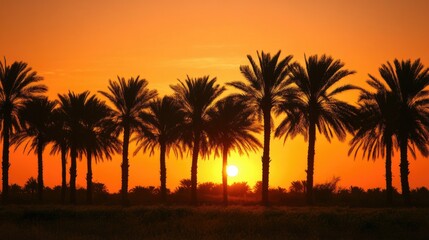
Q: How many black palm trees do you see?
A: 13